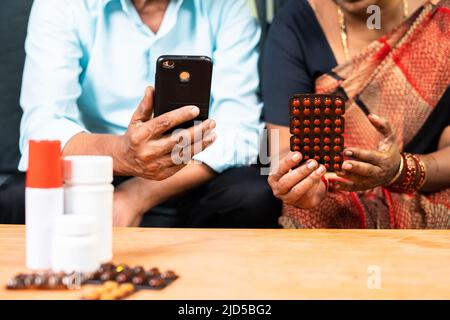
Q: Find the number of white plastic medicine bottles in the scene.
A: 3